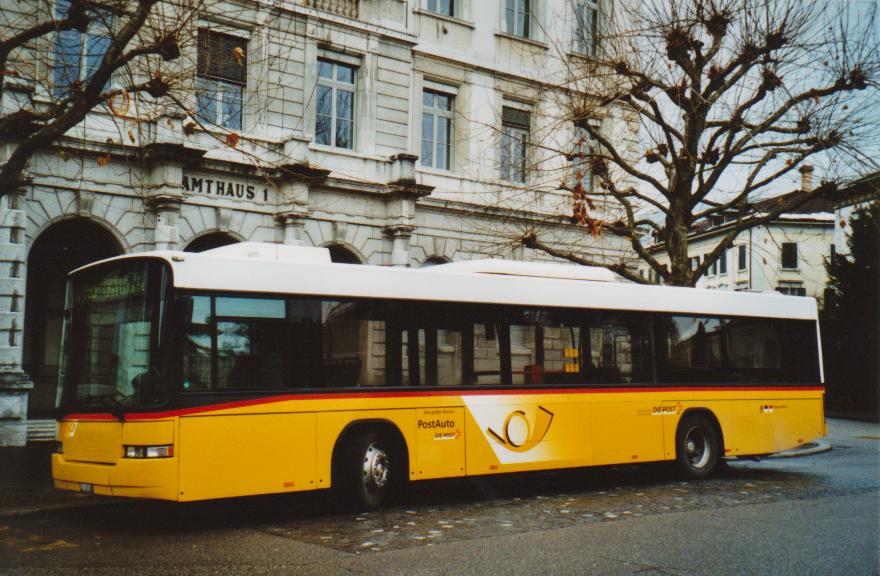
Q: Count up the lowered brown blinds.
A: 2